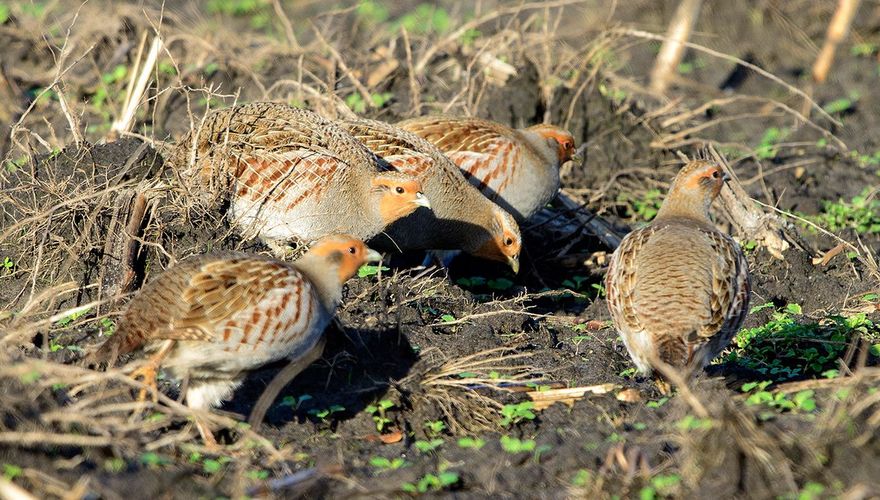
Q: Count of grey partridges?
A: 5